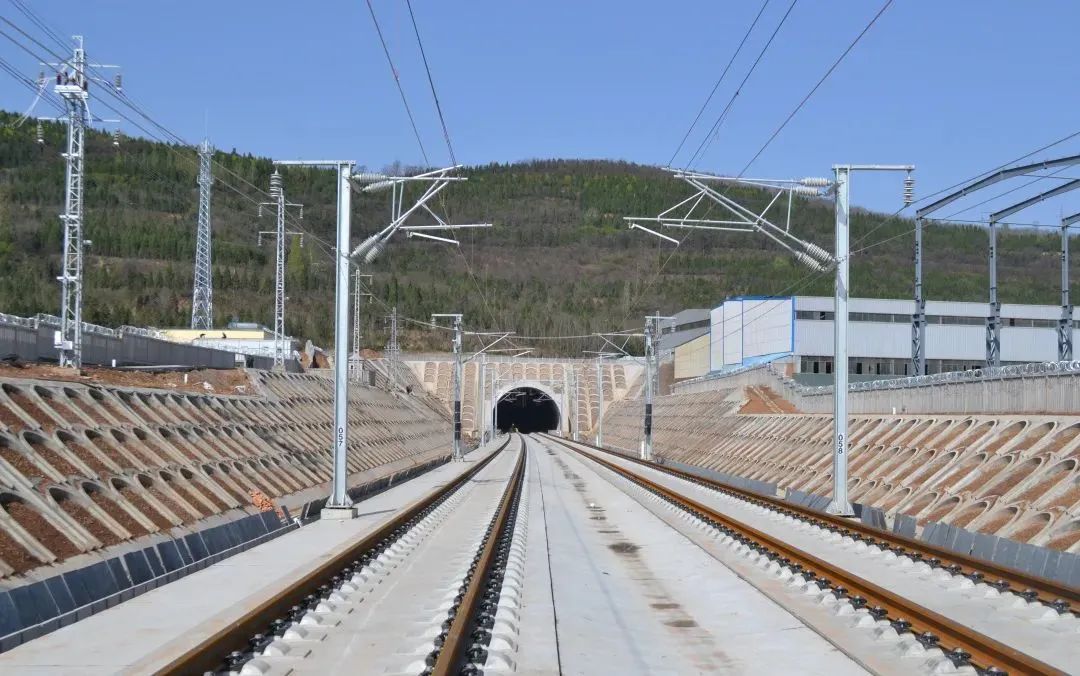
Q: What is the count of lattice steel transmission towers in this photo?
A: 5